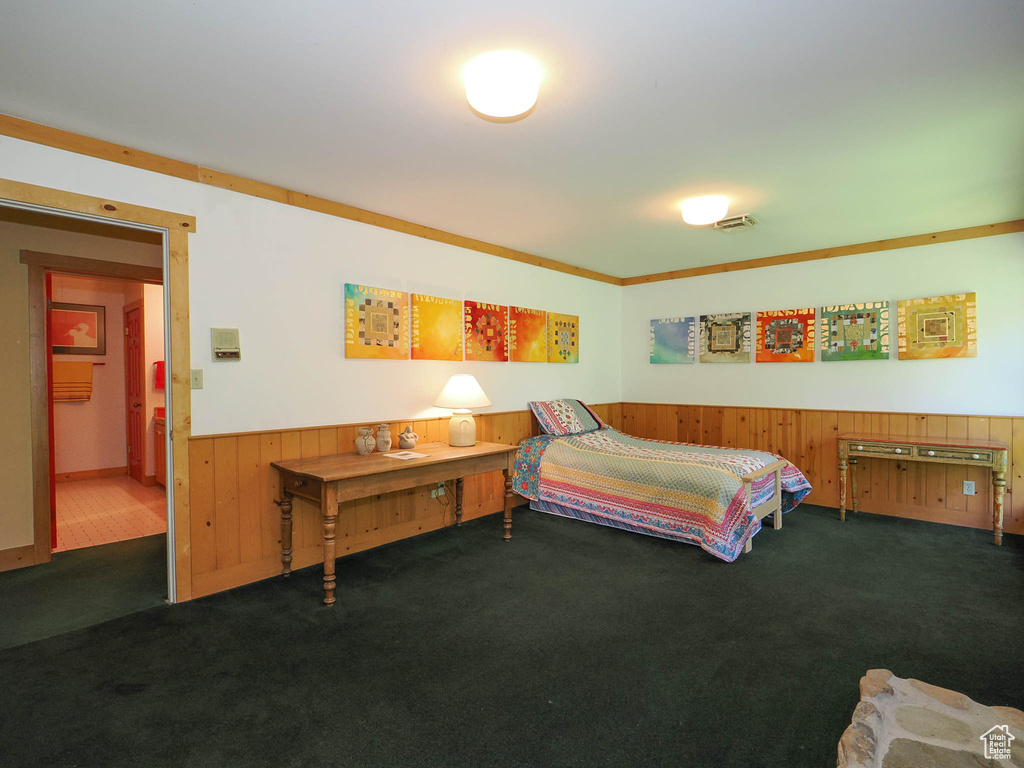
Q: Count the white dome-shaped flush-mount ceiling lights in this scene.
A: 2